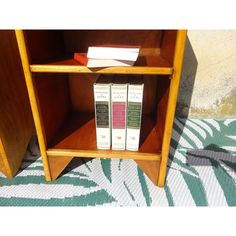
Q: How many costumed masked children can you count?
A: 0